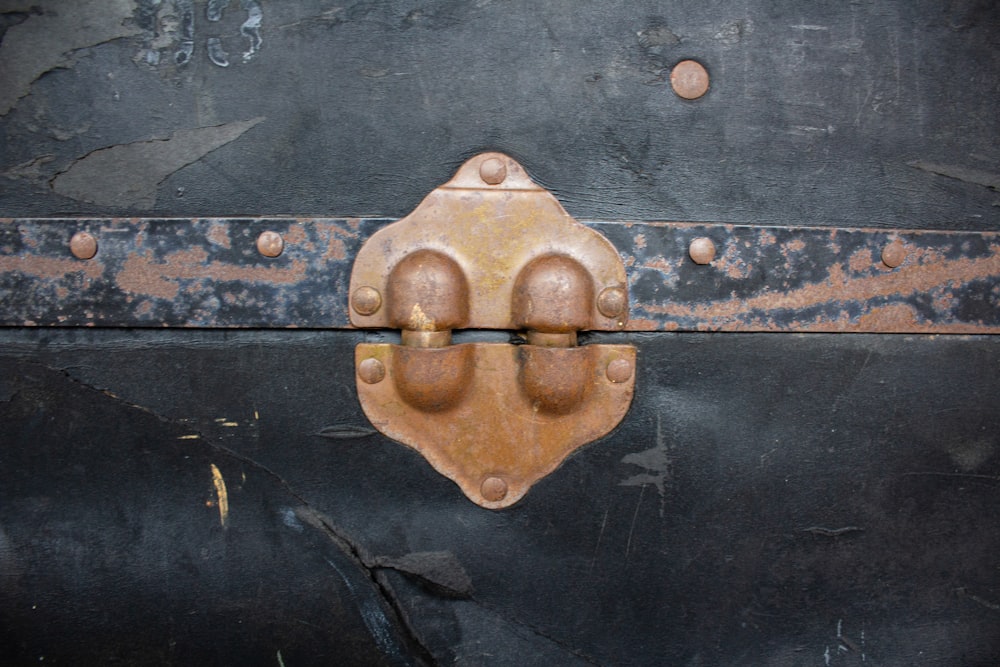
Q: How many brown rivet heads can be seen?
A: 11